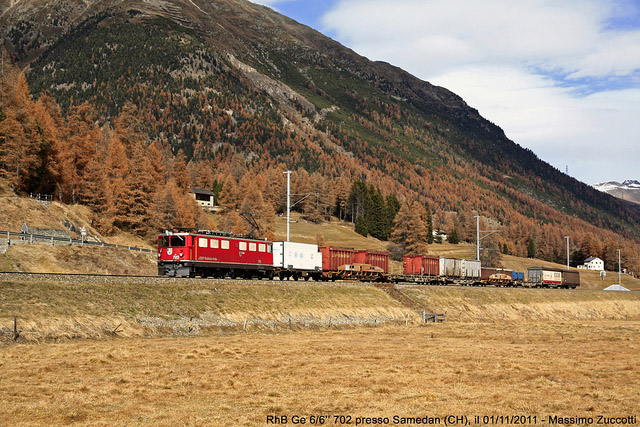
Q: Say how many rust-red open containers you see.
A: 3